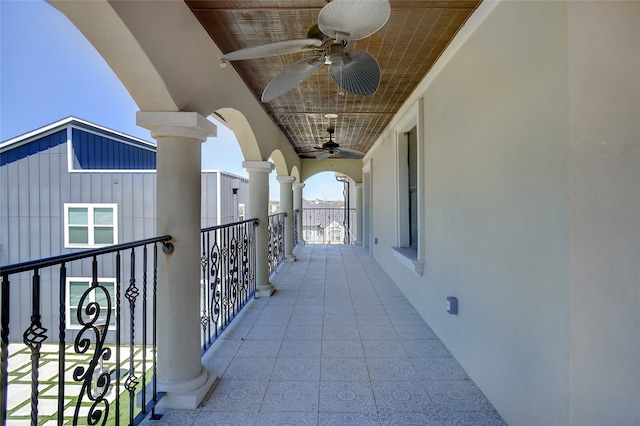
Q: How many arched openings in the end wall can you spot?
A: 1